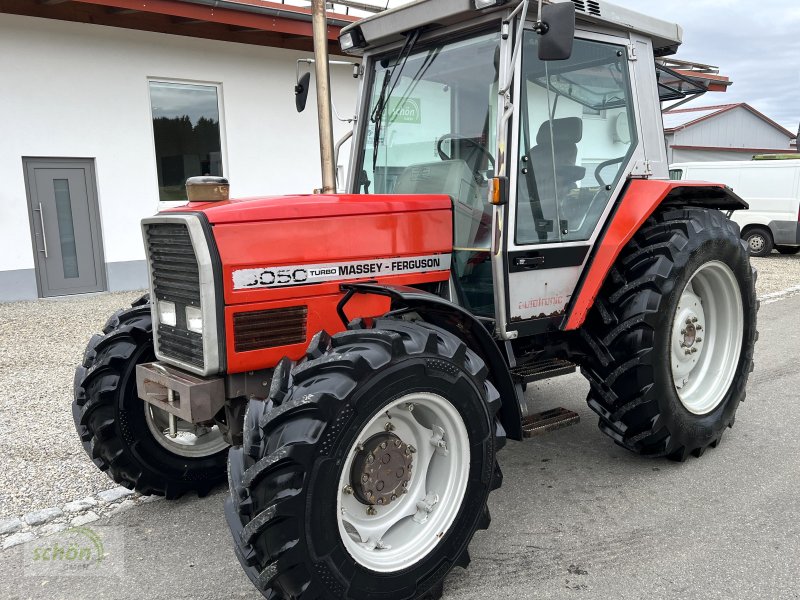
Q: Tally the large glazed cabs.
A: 1